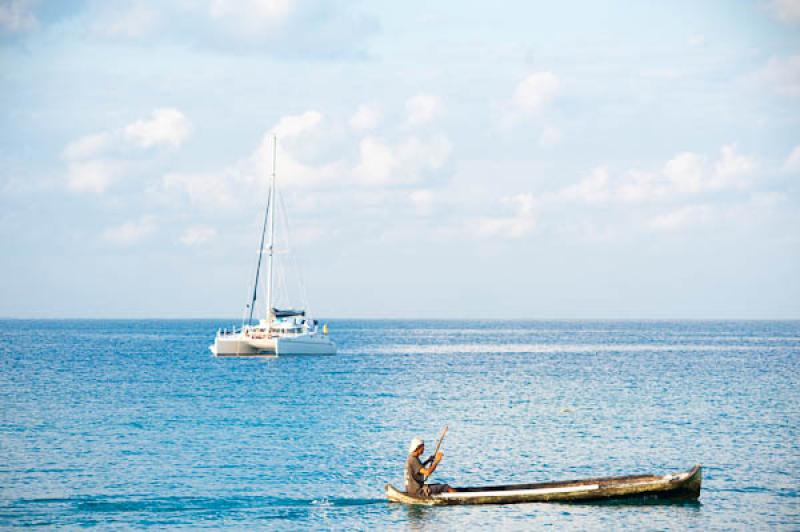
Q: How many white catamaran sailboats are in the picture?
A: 1